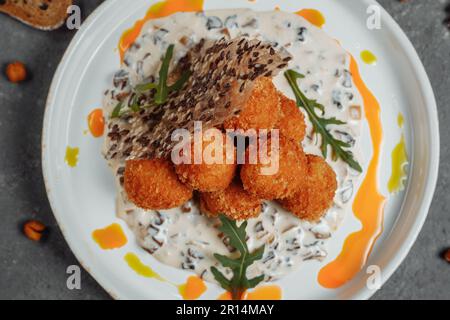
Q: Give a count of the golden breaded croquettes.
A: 7